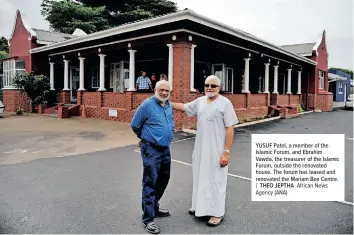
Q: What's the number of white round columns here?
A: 12